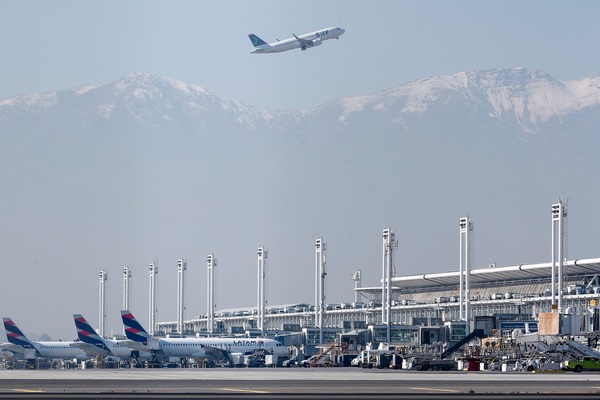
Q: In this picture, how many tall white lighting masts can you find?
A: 10